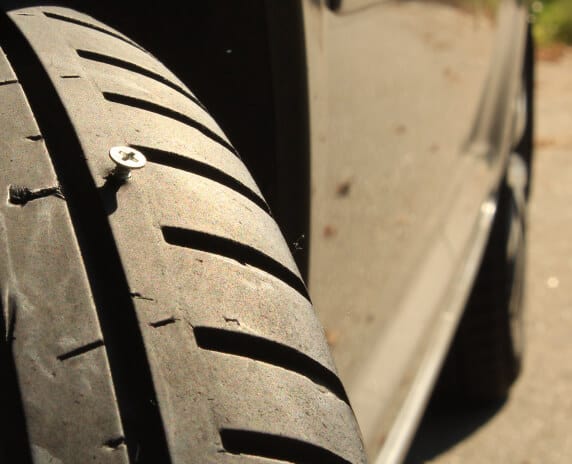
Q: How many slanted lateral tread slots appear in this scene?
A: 7